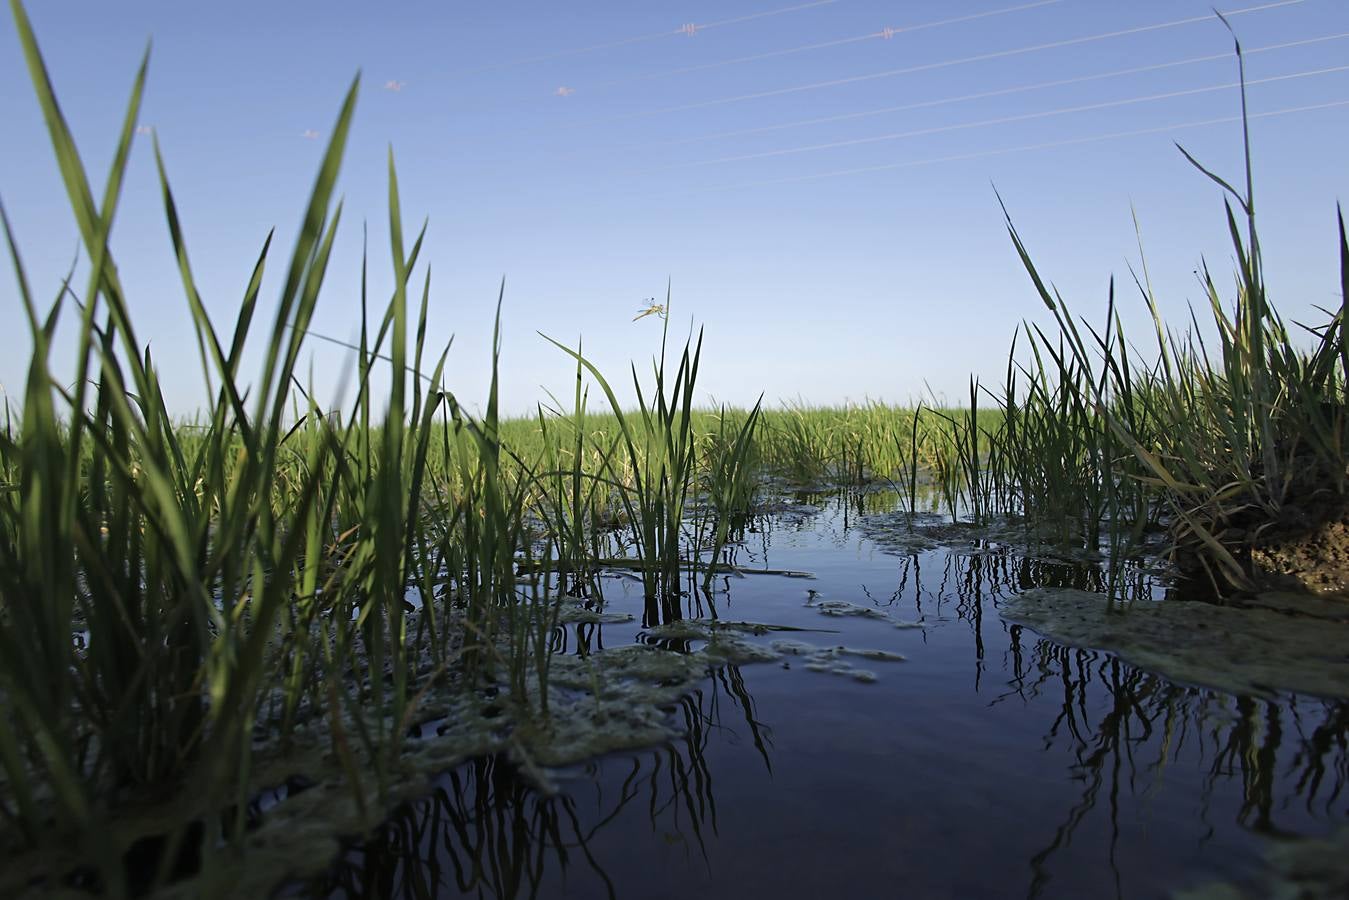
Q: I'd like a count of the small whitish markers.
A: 6